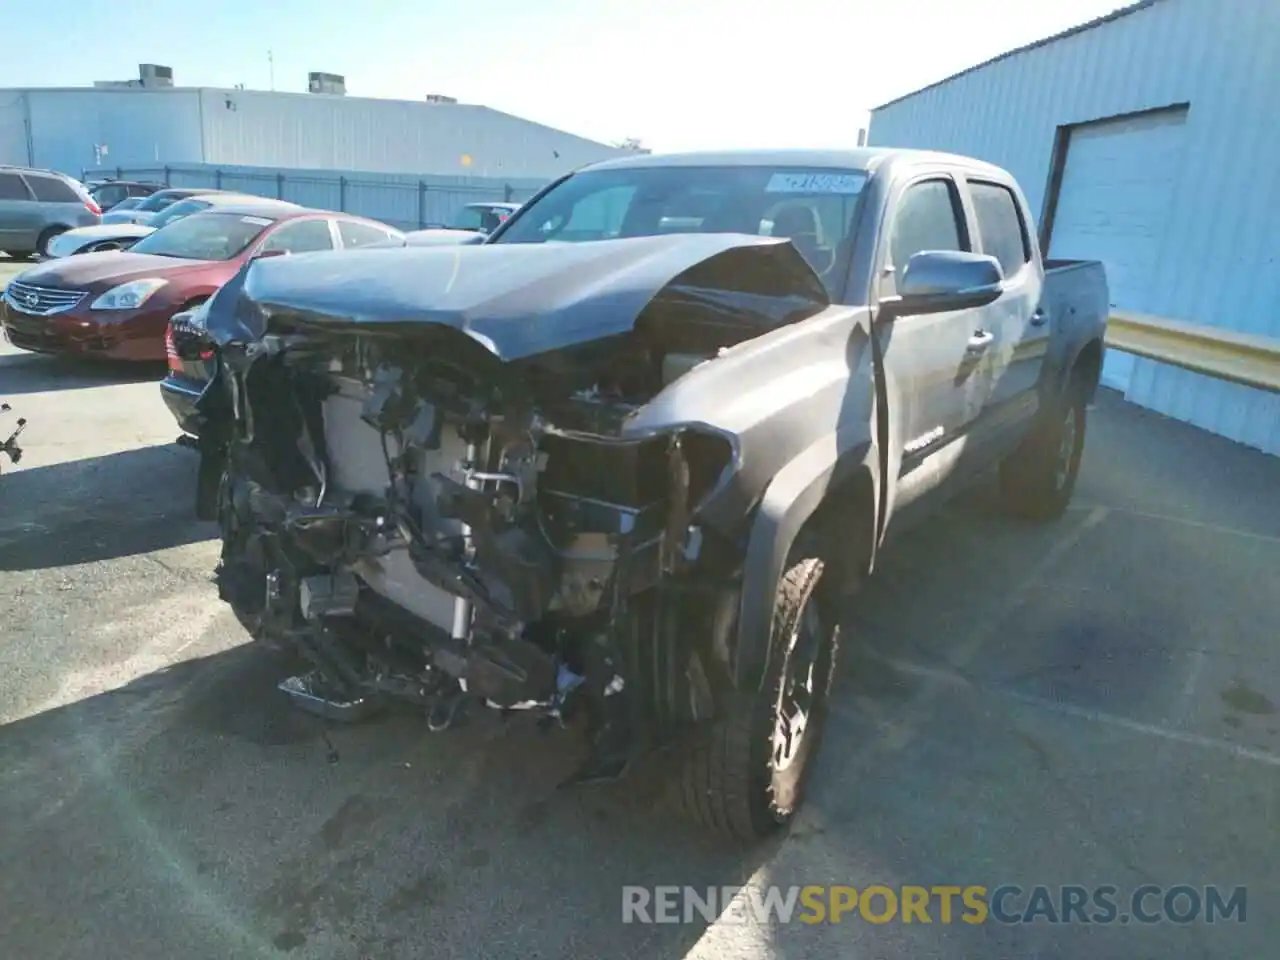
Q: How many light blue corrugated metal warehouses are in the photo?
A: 2